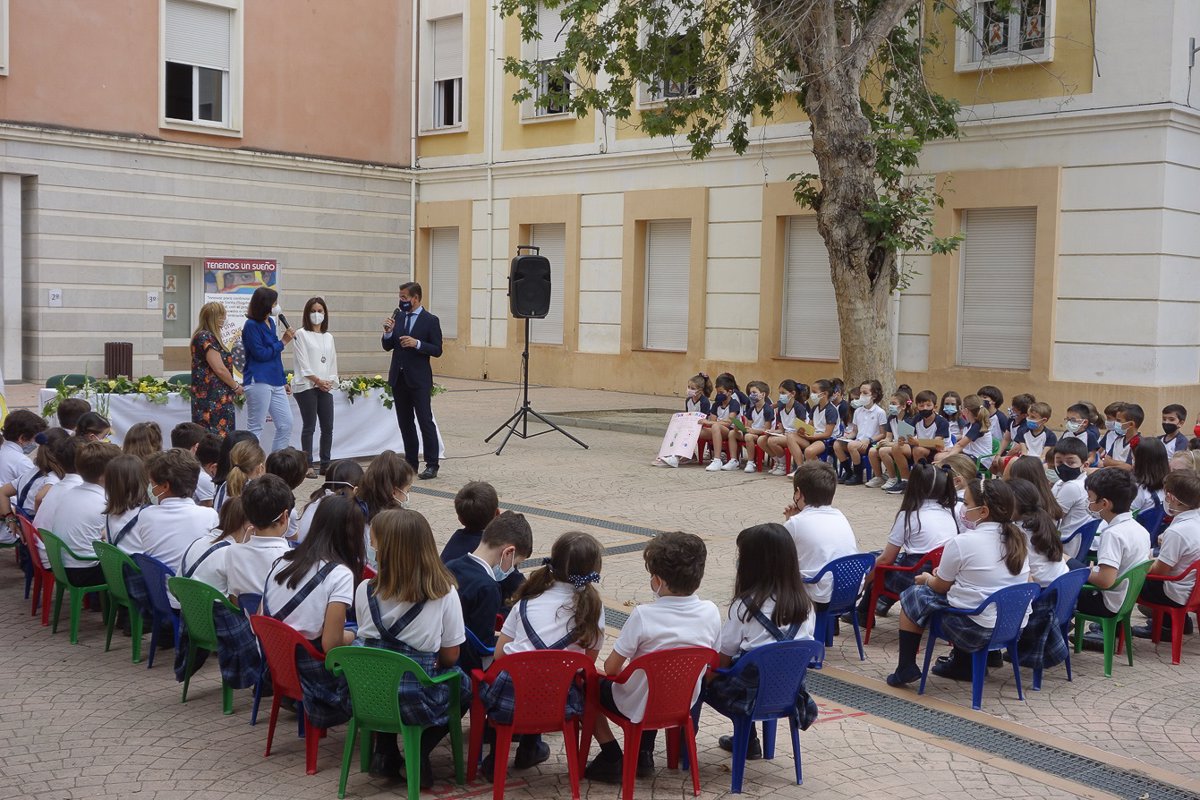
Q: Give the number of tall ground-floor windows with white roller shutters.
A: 5